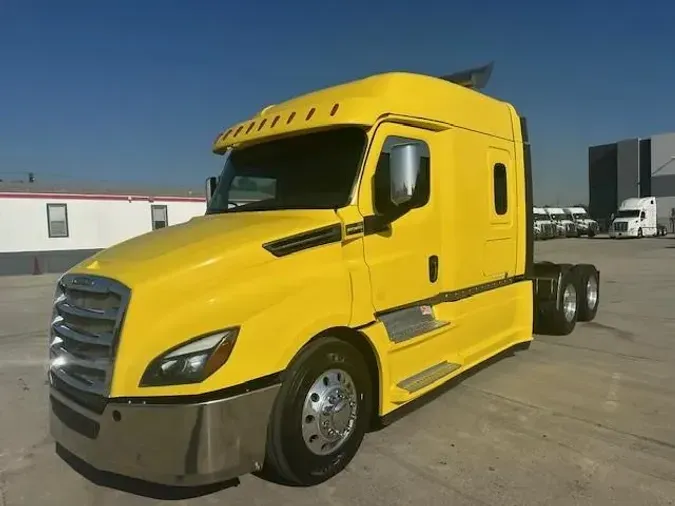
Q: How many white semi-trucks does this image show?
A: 4